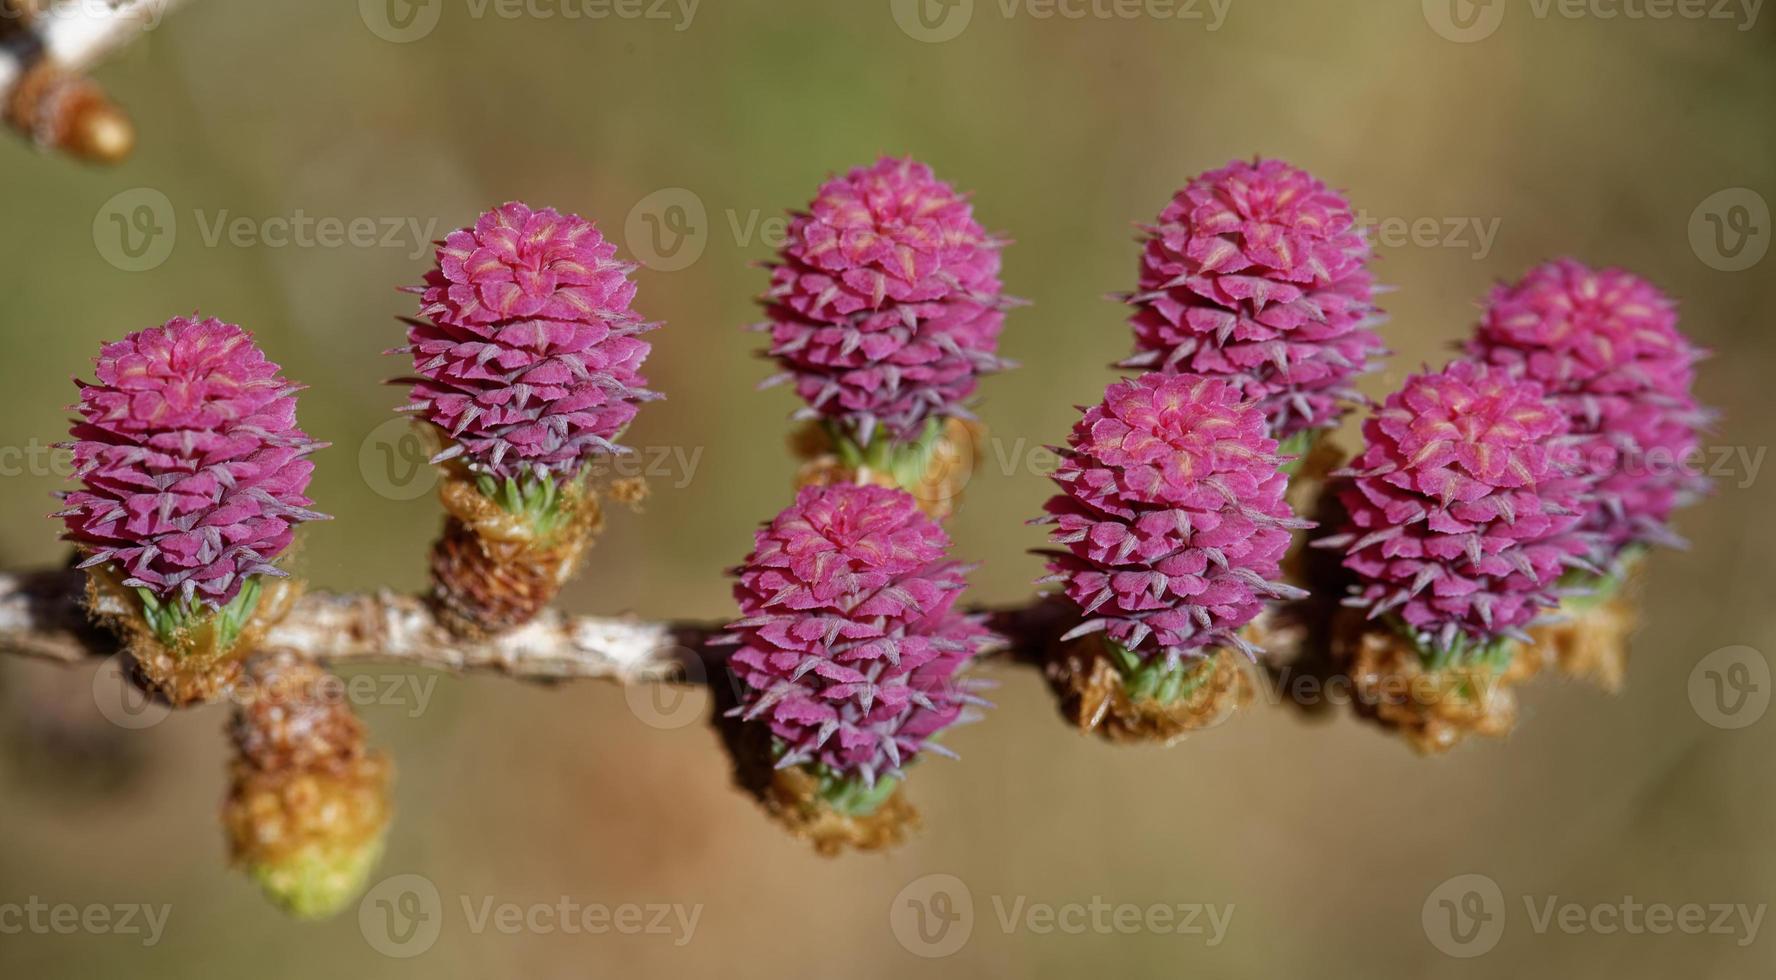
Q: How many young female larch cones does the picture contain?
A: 8